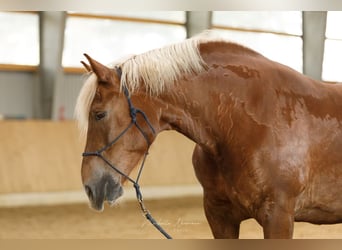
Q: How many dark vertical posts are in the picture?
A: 3